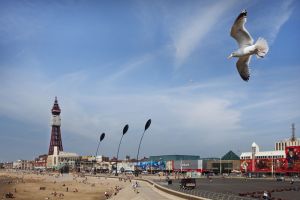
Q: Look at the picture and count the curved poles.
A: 3